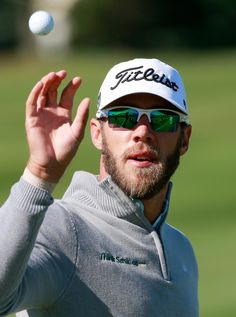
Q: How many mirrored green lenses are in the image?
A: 2